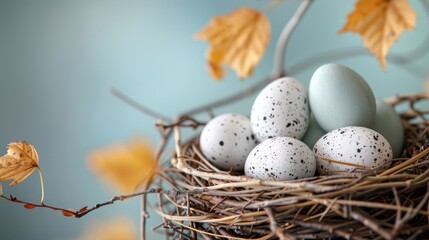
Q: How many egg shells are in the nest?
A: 7